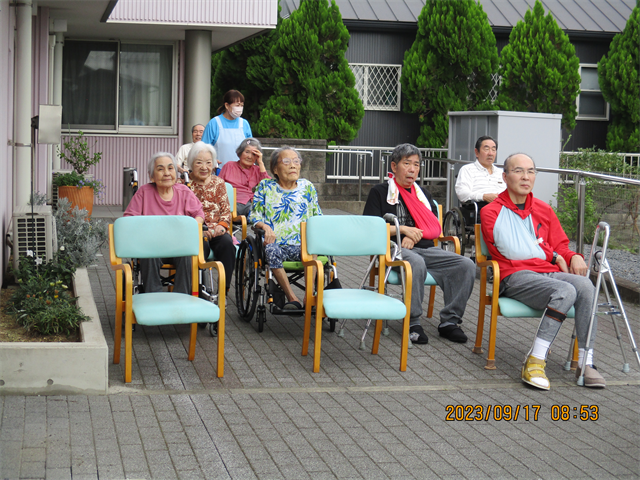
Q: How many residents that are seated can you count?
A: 8